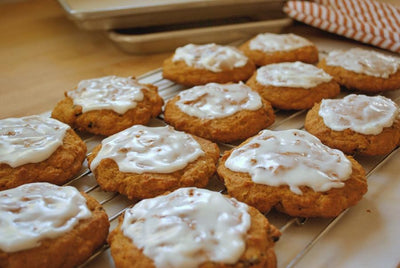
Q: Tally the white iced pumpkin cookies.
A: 12